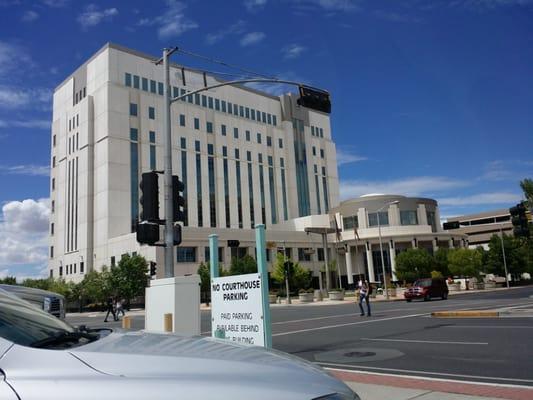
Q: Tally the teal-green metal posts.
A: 2